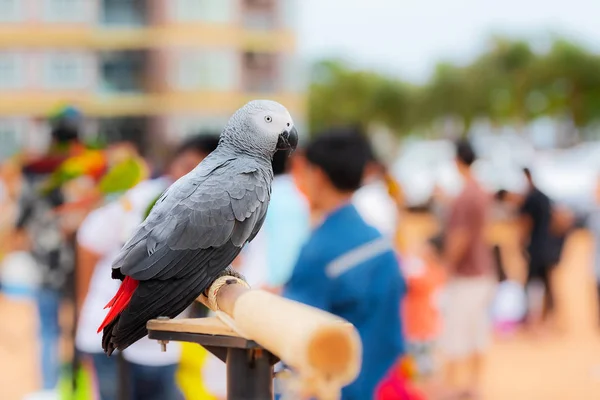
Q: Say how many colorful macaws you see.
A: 0